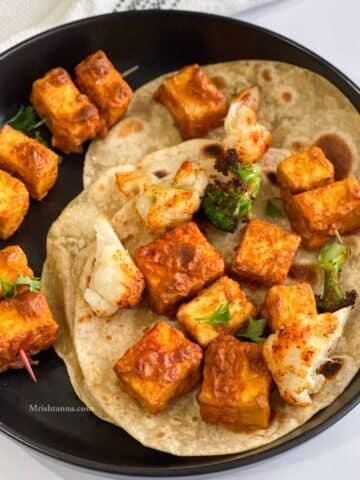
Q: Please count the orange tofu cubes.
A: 15